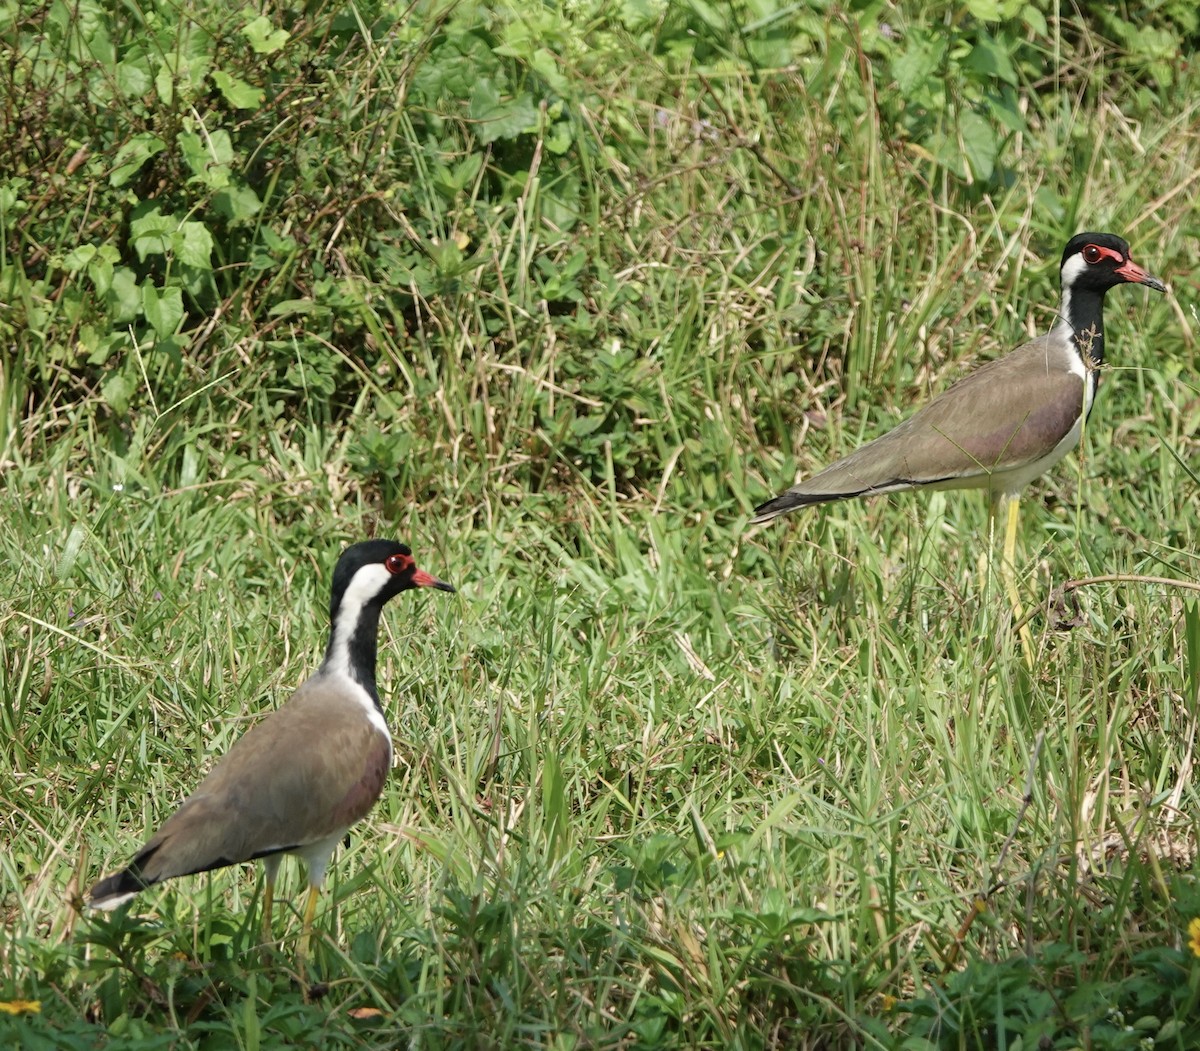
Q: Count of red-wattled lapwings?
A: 2